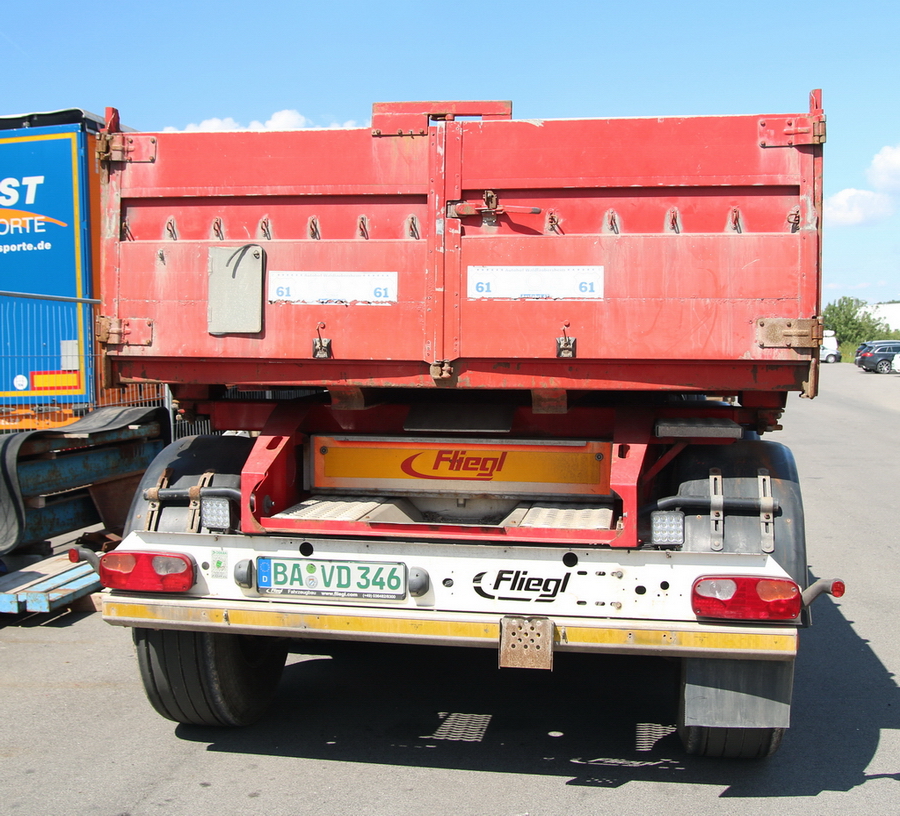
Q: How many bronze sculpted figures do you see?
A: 0